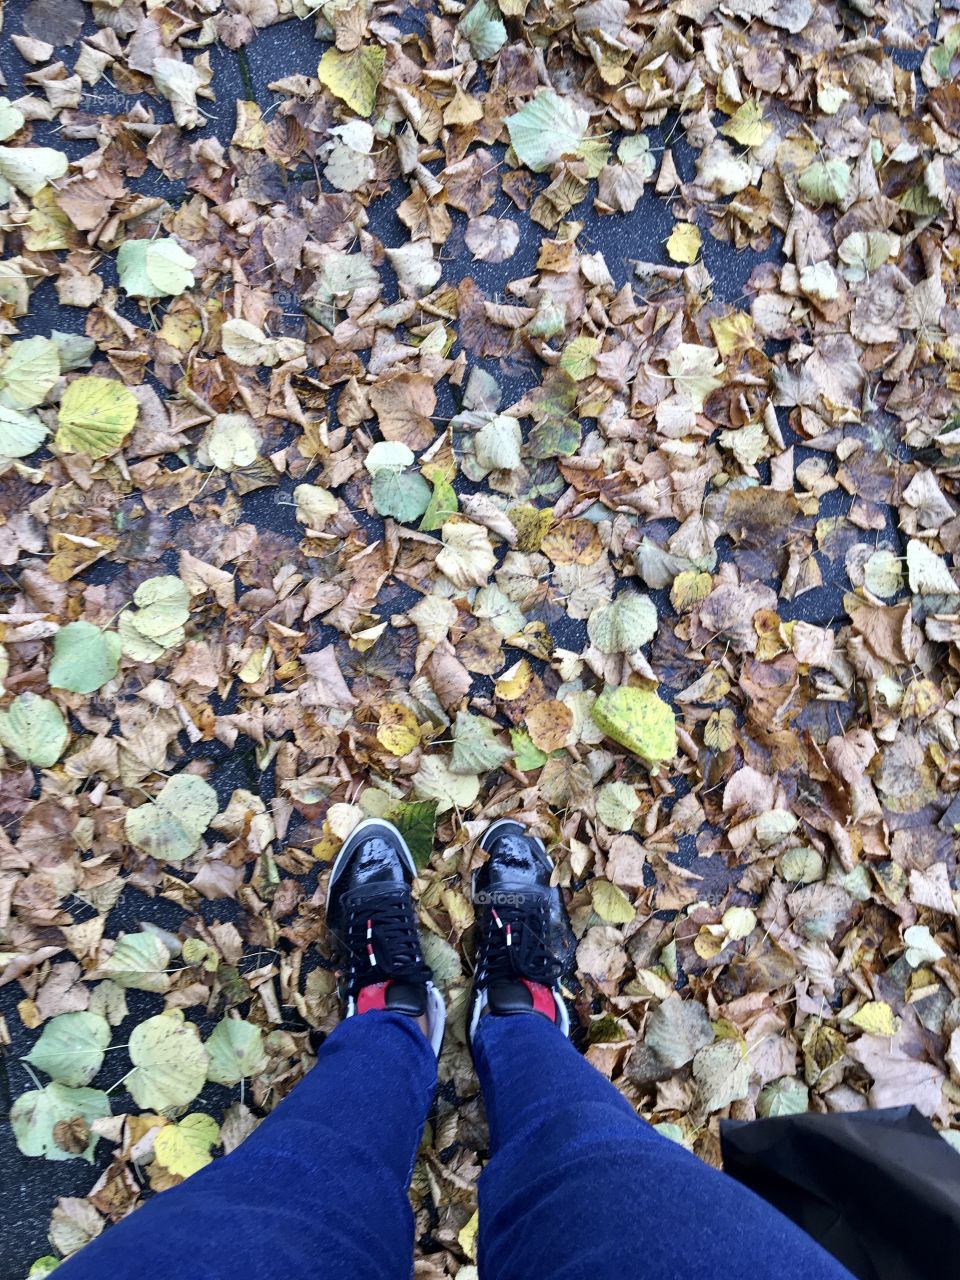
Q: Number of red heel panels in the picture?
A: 2